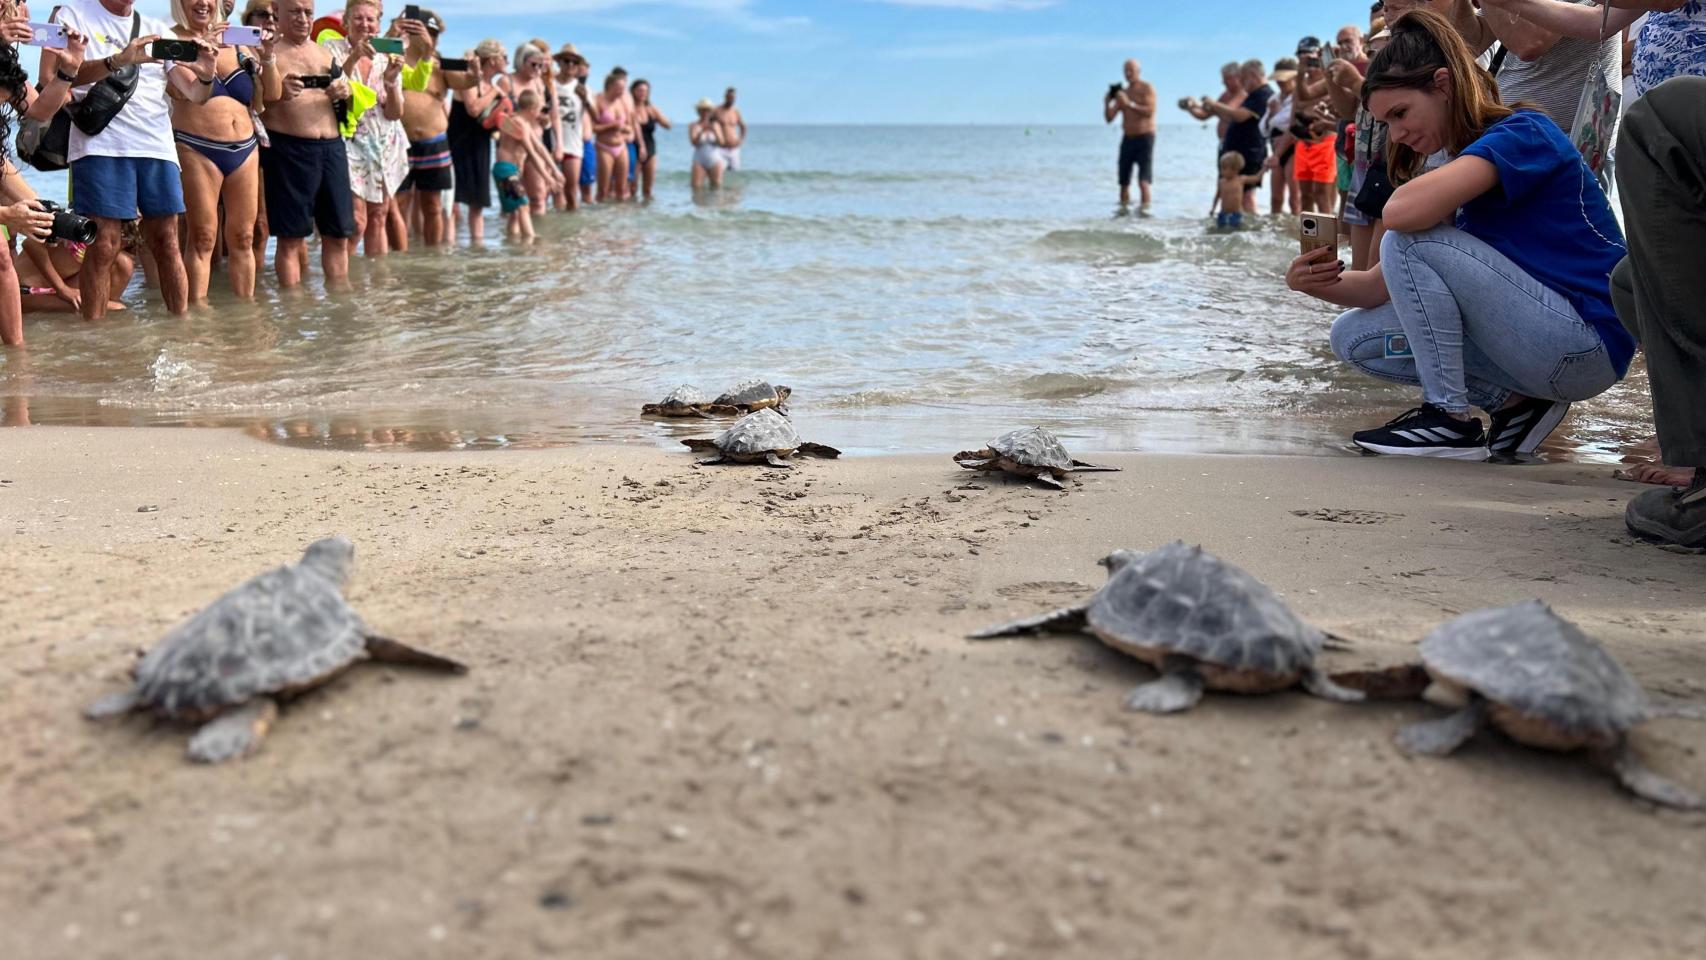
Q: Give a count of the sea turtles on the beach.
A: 7